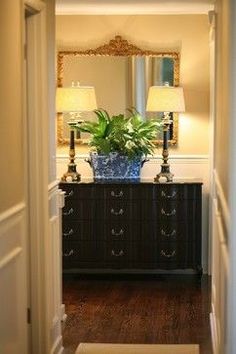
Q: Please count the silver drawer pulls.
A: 12